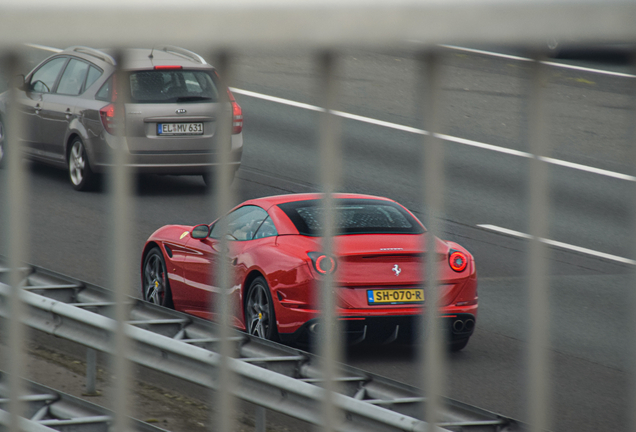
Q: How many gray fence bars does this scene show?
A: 6